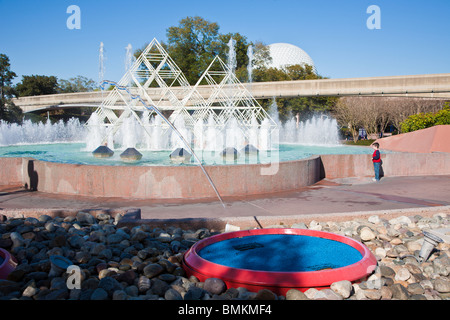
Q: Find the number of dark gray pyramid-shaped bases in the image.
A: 5